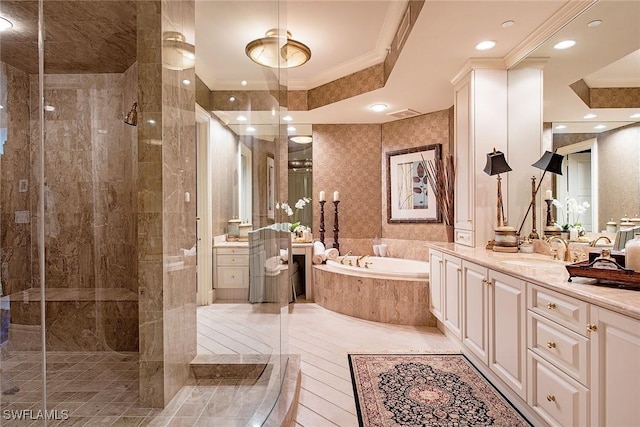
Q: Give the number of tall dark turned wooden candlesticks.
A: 2